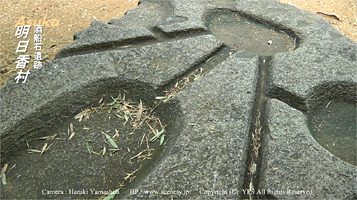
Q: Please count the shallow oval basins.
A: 3